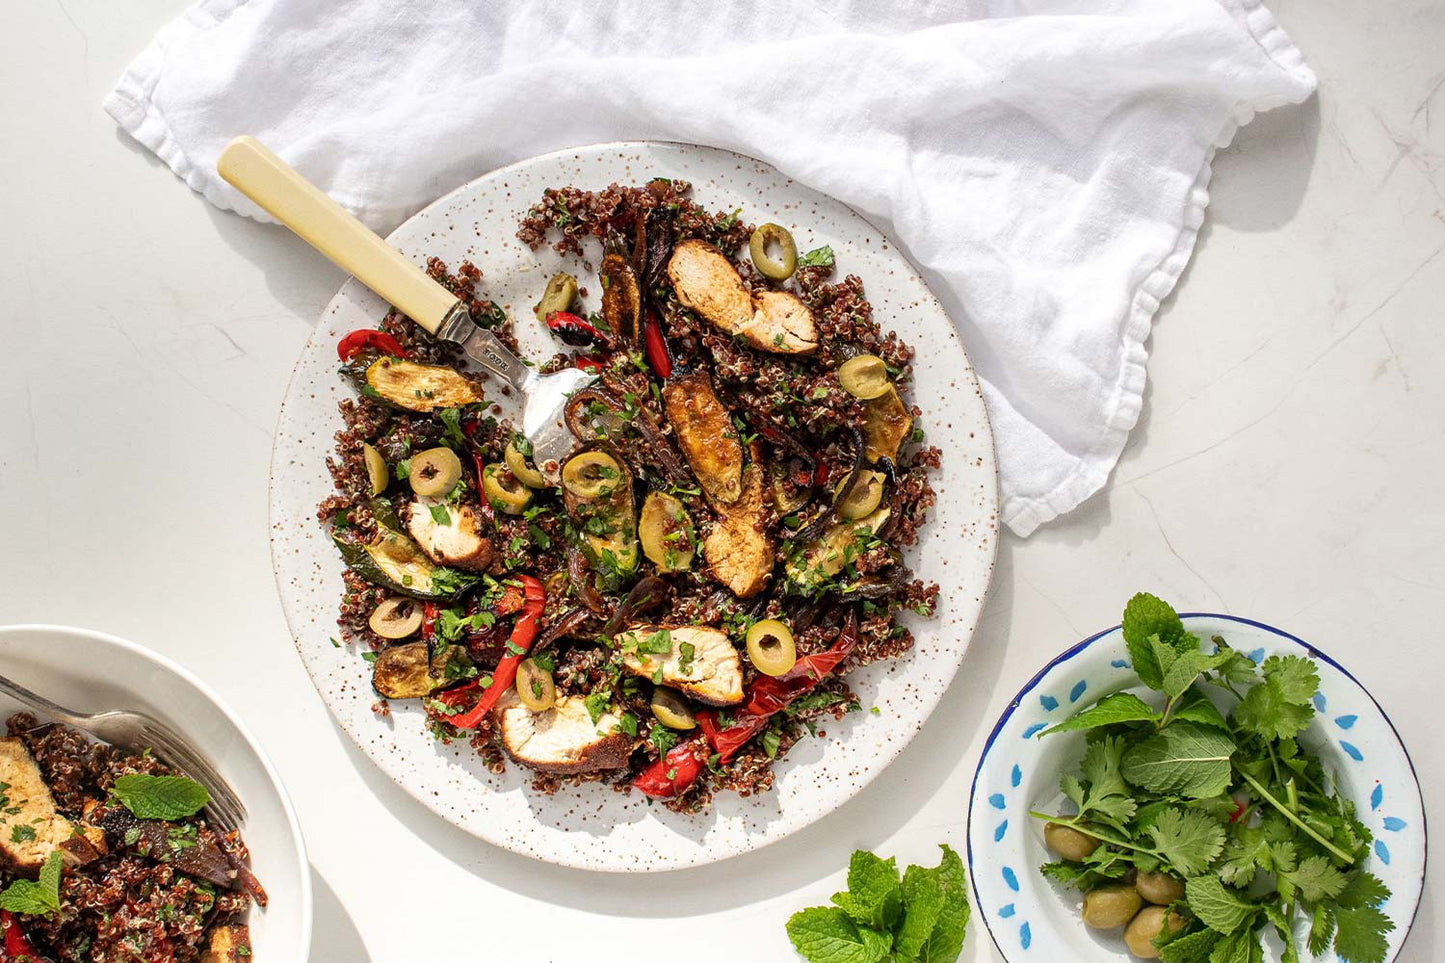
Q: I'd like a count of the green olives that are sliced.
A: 13